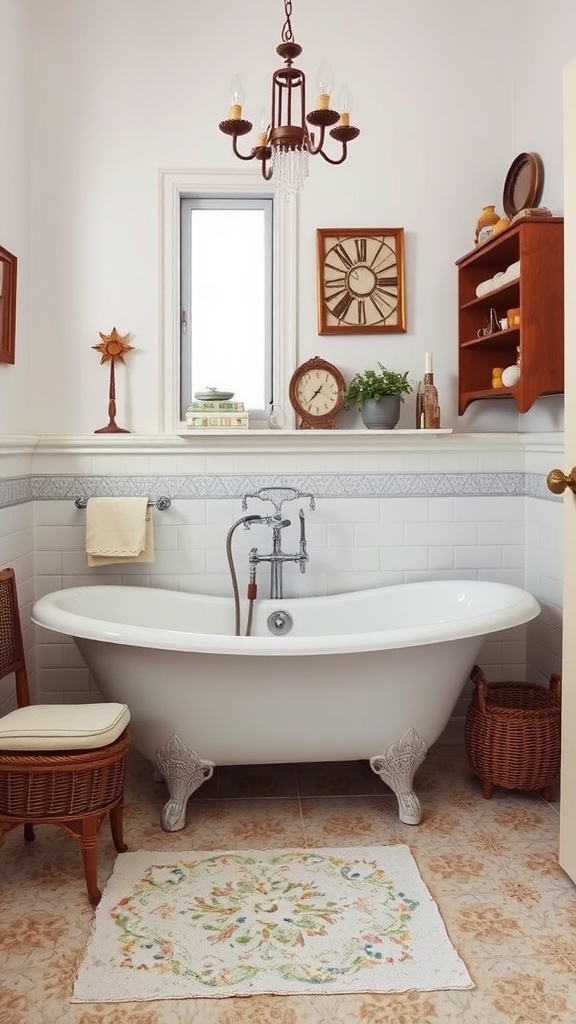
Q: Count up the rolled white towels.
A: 3